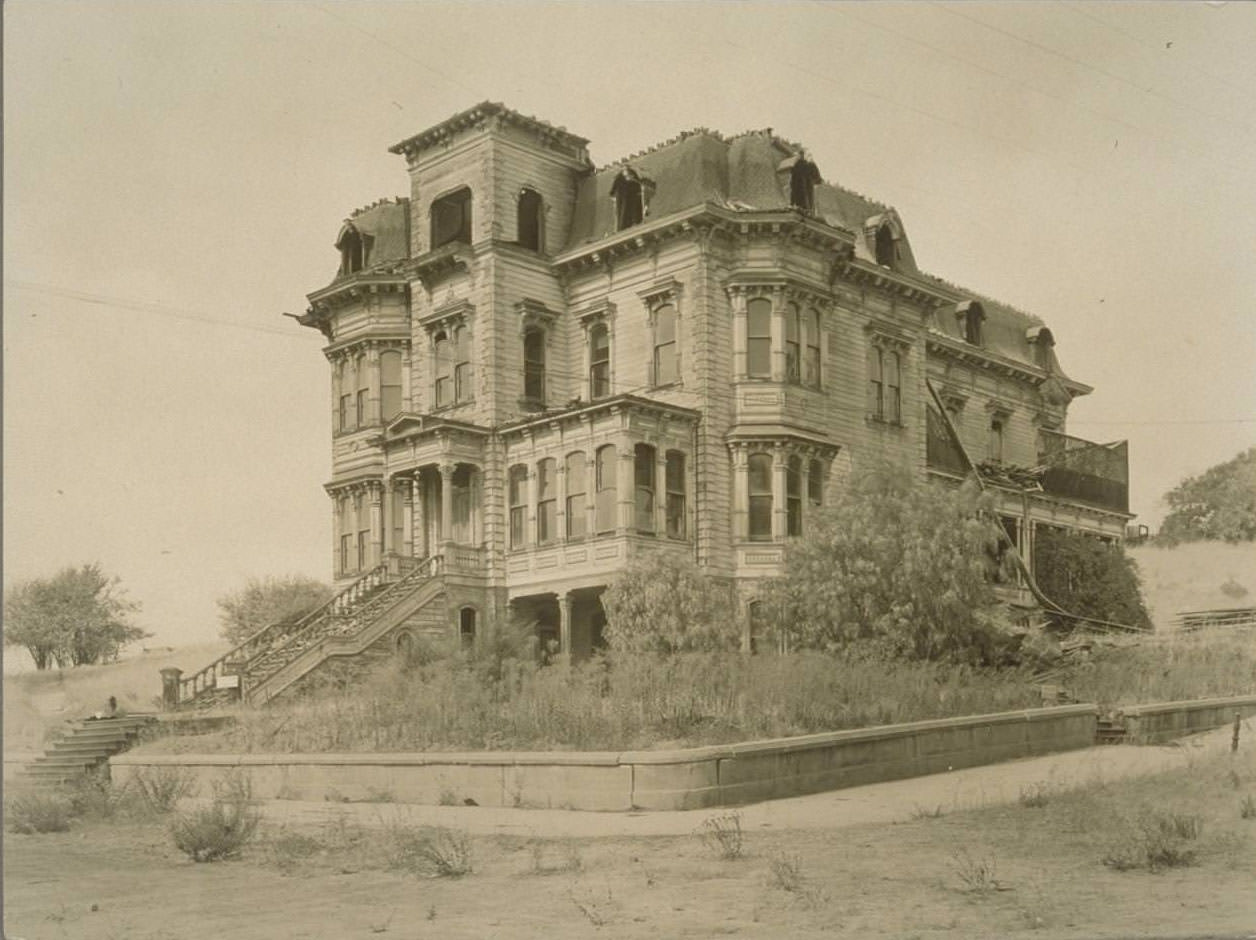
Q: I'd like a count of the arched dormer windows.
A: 6